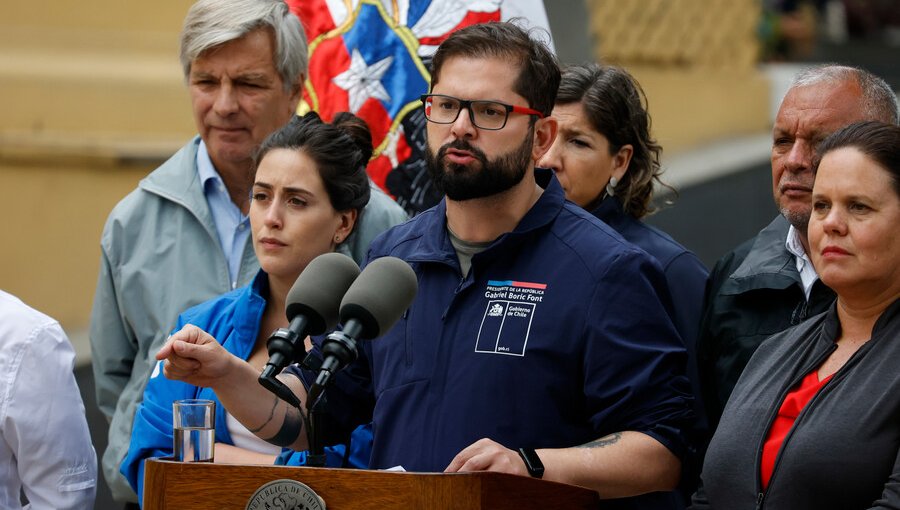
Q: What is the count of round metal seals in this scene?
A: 1